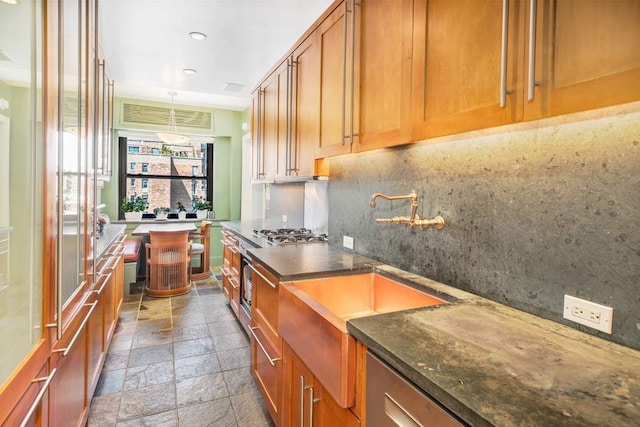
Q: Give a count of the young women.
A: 0